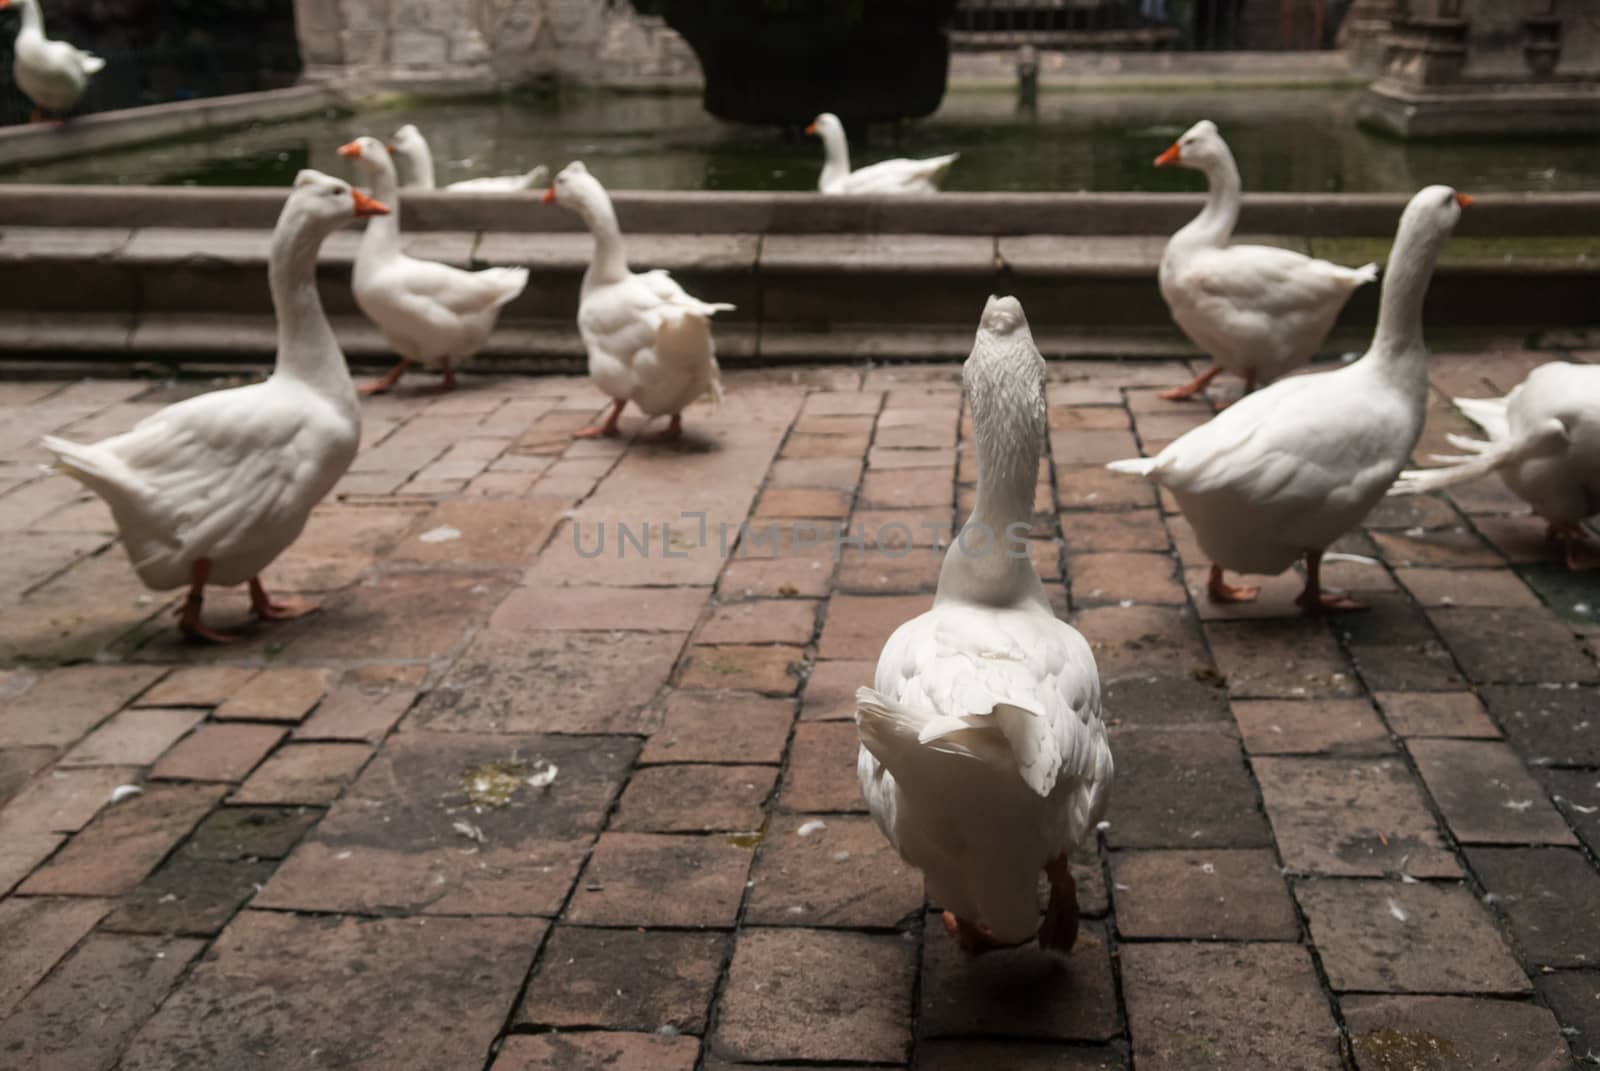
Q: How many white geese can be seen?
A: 10